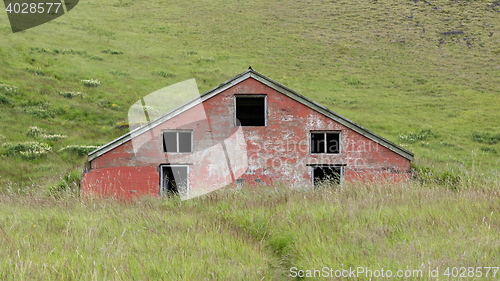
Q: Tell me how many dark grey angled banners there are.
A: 1